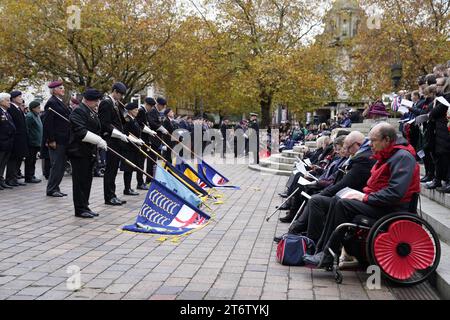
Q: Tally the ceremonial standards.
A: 5